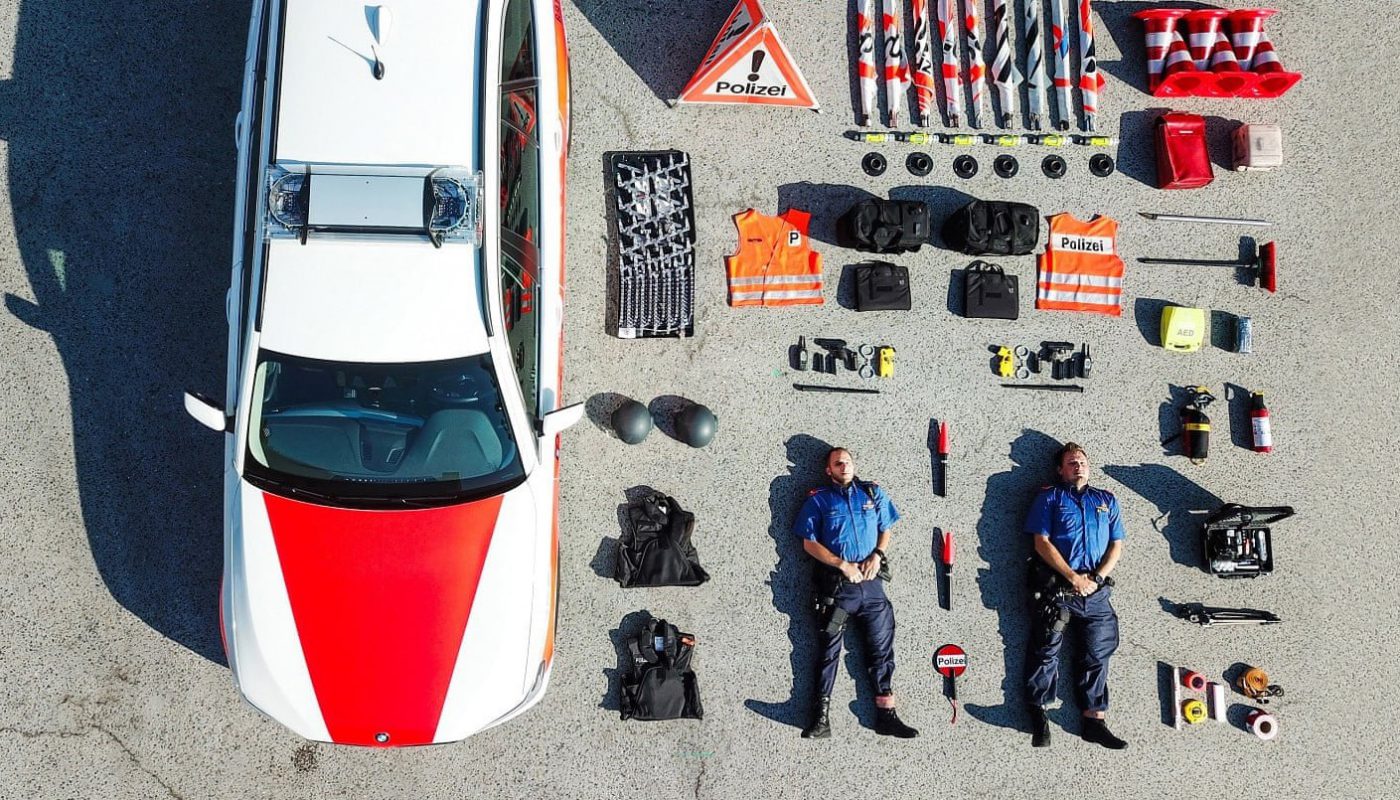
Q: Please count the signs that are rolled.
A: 9